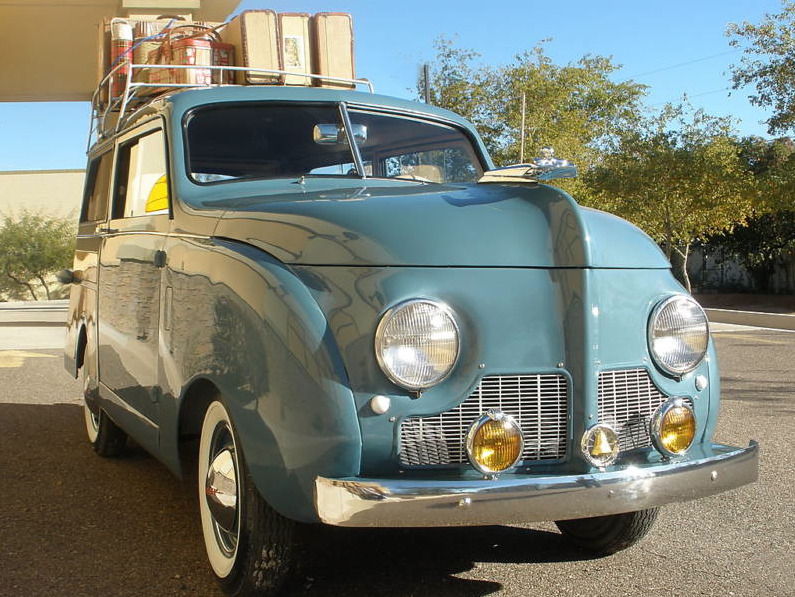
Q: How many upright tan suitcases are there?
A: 3